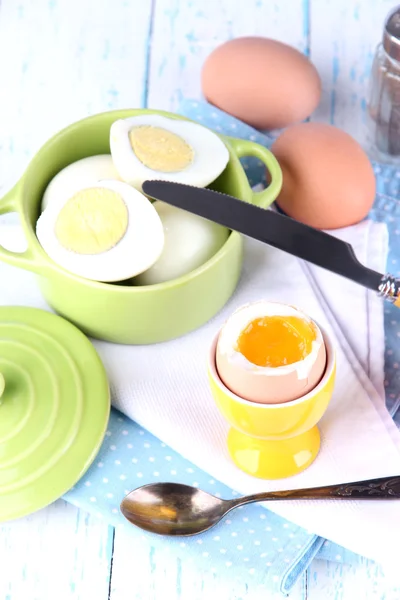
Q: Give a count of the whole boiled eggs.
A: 2